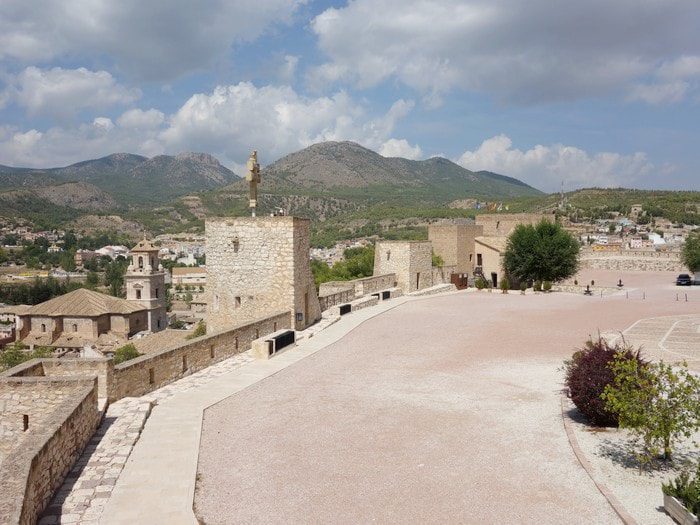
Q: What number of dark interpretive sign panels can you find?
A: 3